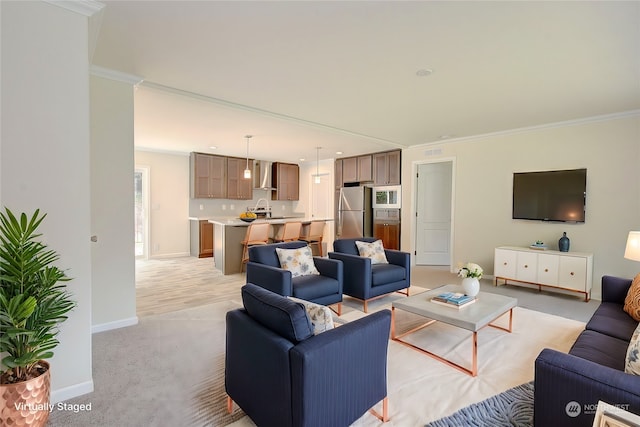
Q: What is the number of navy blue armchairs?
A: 3